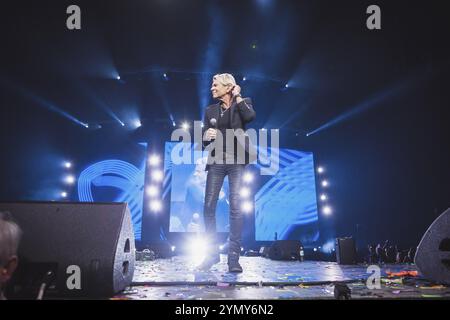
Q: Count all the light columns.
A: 4